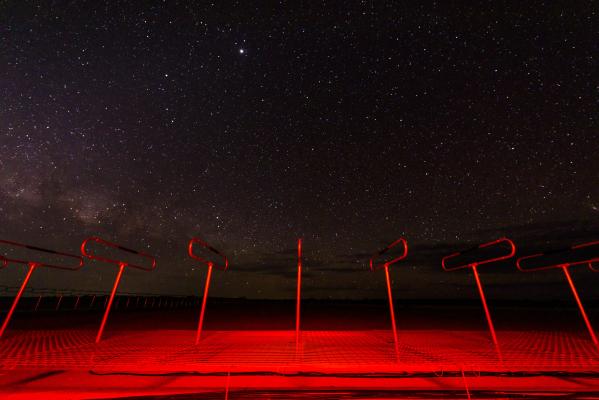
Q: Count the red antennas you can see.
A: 7